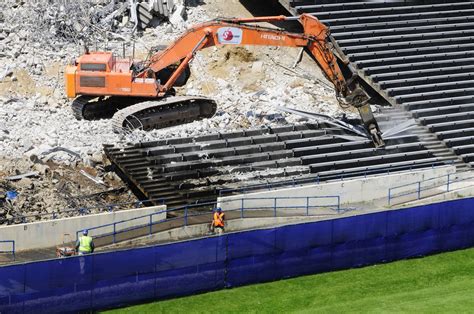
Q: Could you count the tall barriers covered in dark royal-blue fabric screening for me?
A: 1